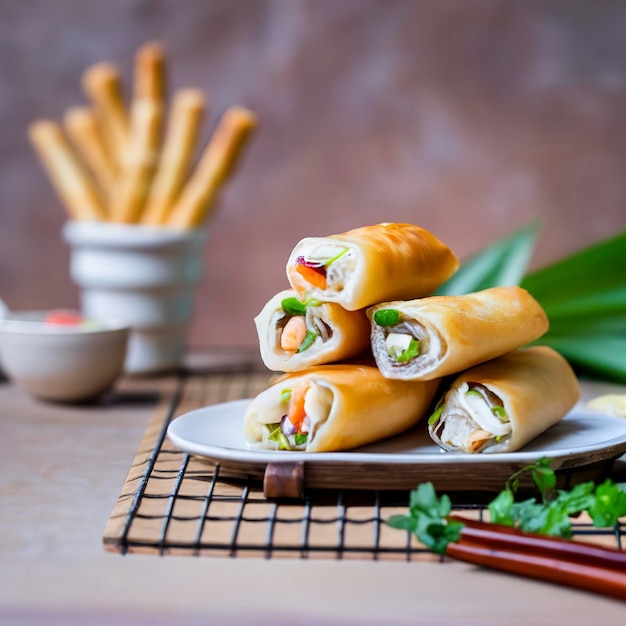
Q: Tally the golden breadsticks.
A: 6